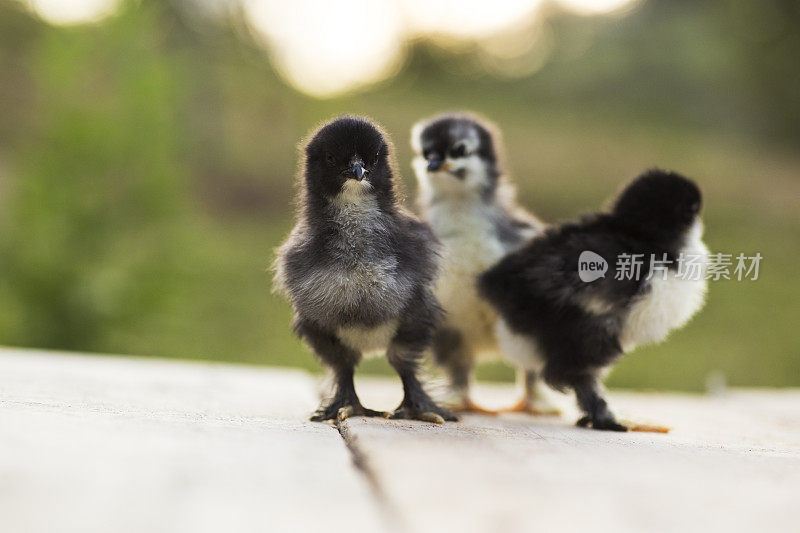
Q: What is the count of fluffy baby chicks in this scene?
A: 3